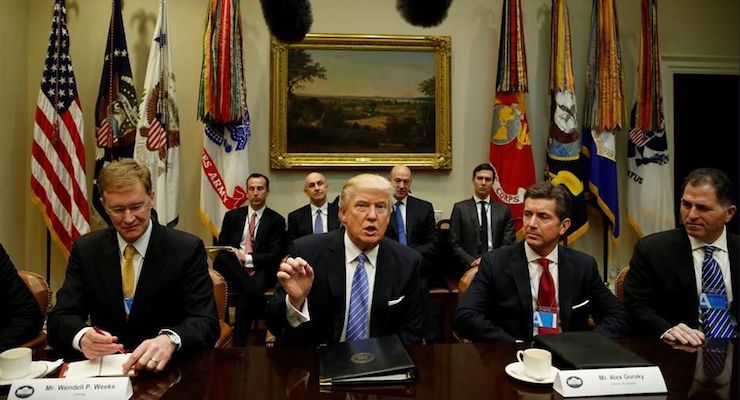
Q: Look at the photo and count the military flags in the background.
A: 5